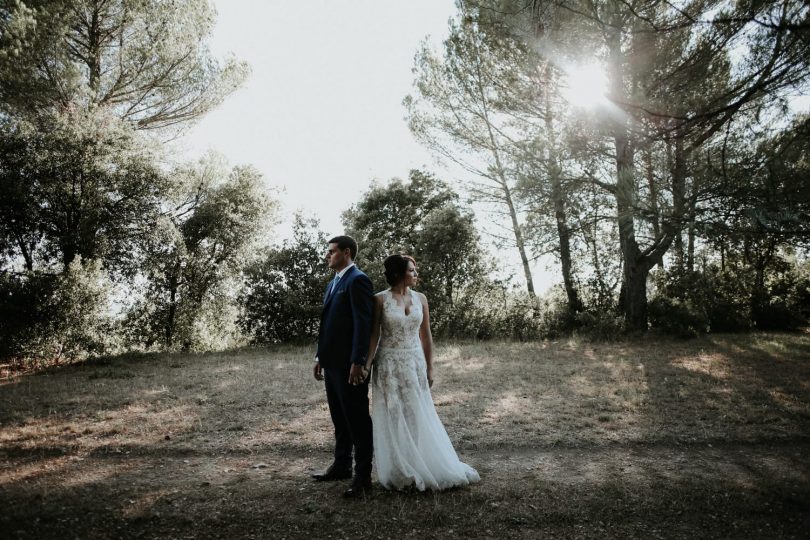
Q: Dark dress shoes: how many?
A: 2